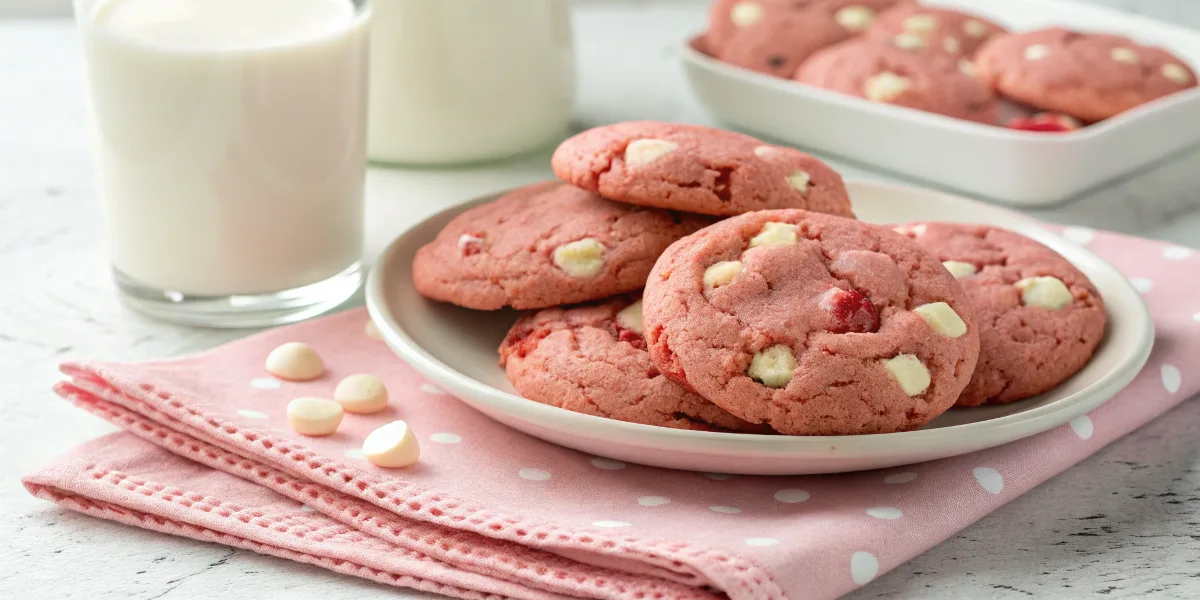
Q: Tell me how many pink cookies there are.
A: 9